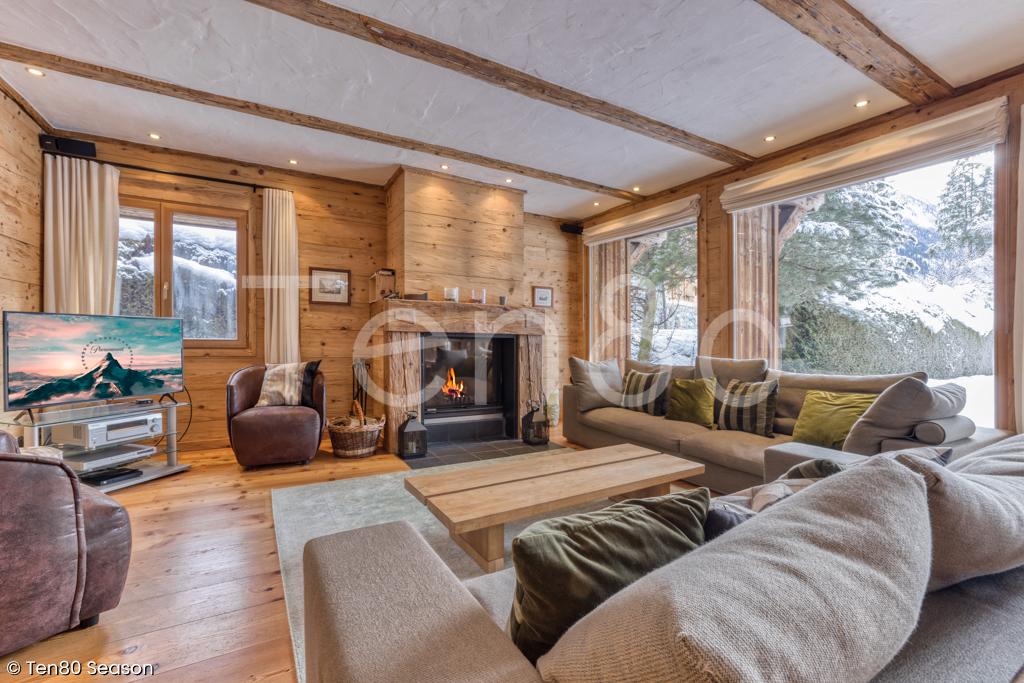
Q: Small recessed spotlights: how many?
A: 9